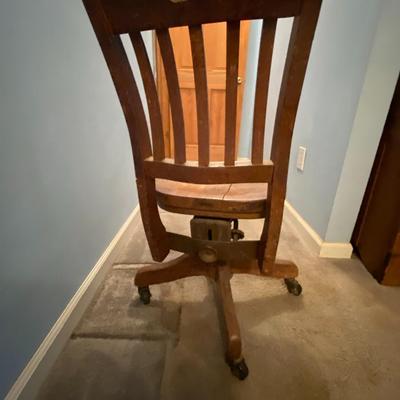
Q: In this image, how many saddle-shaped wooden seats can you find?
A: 1